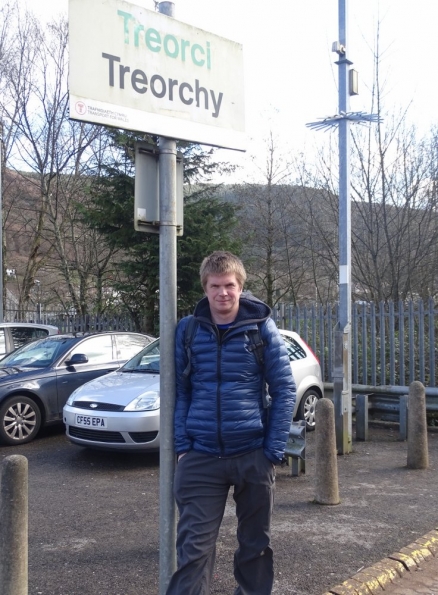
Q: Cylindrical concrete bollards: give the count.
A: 3